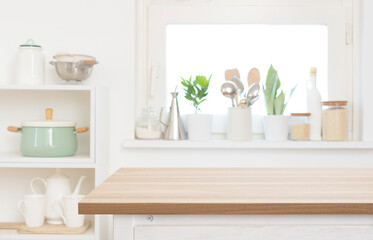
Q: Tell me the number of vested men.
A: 0